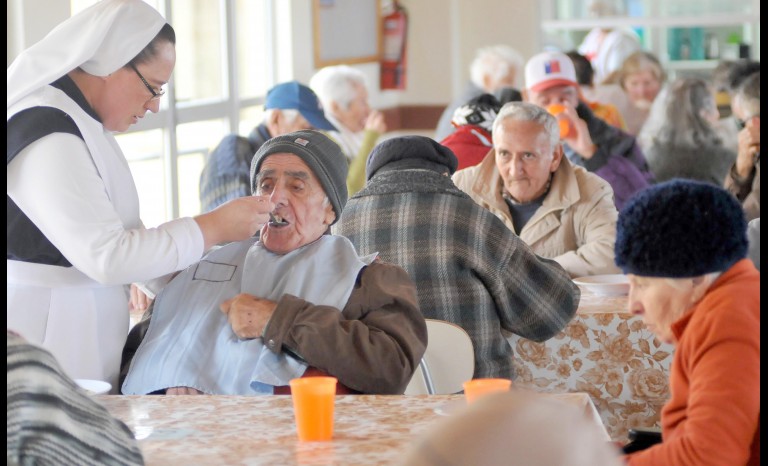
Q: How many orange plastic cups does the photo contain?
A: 3